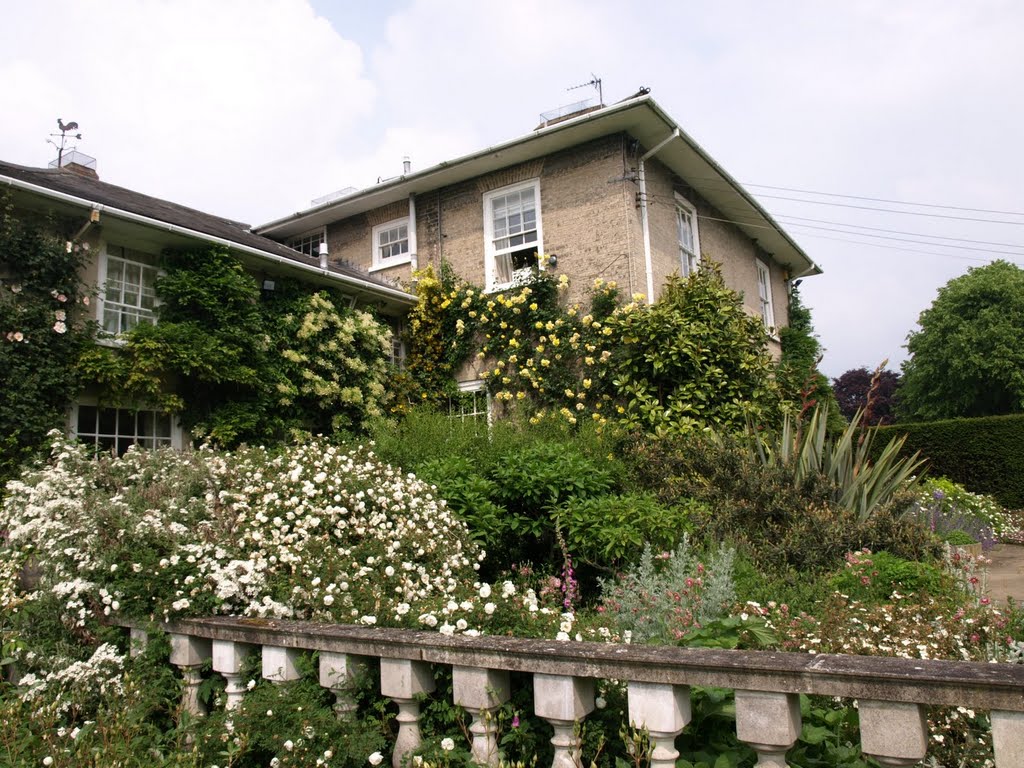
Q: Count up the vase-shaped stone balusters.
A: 12